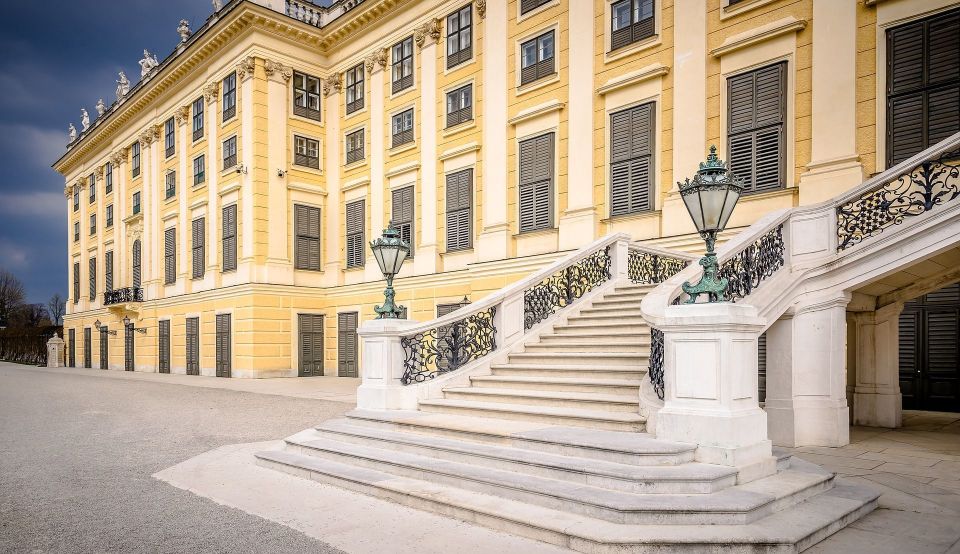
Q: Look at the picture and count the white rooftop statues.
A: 7